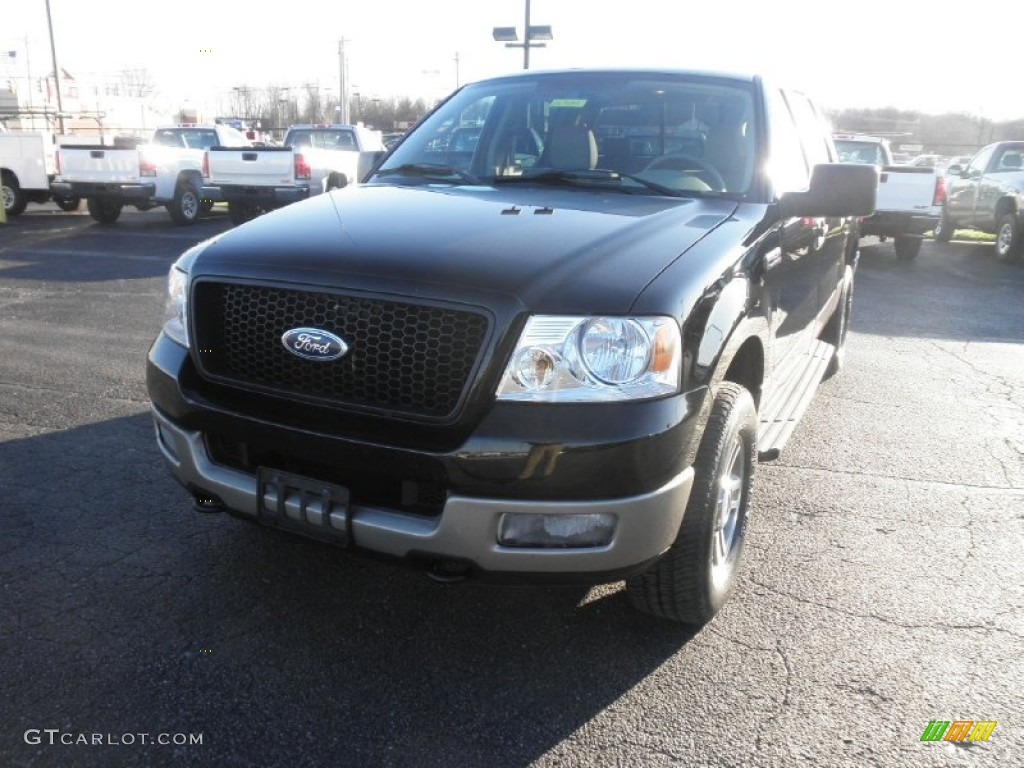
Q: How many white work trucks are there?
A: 4